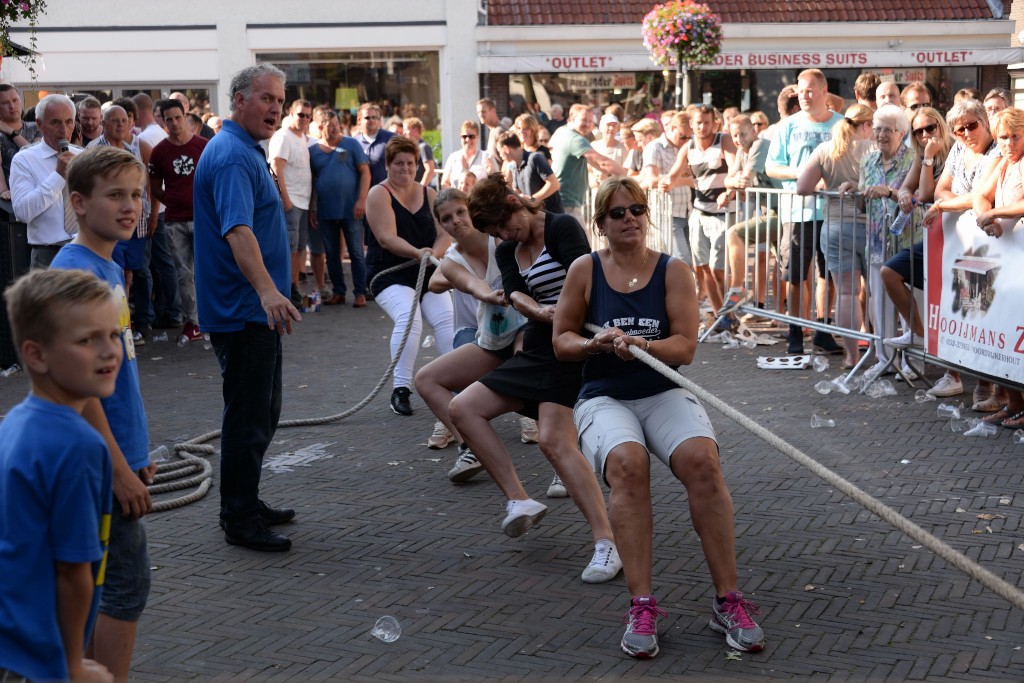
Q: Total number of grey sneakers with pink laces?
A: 2